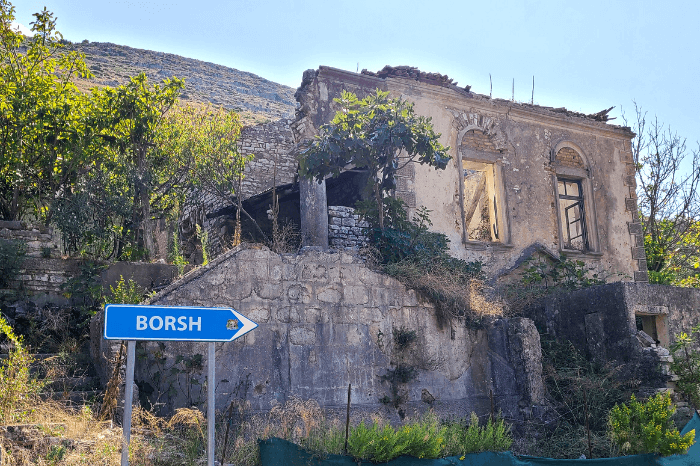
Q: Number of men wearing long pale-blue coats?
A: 0